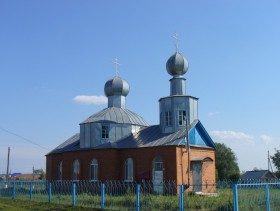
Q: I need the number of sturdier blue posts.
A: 9